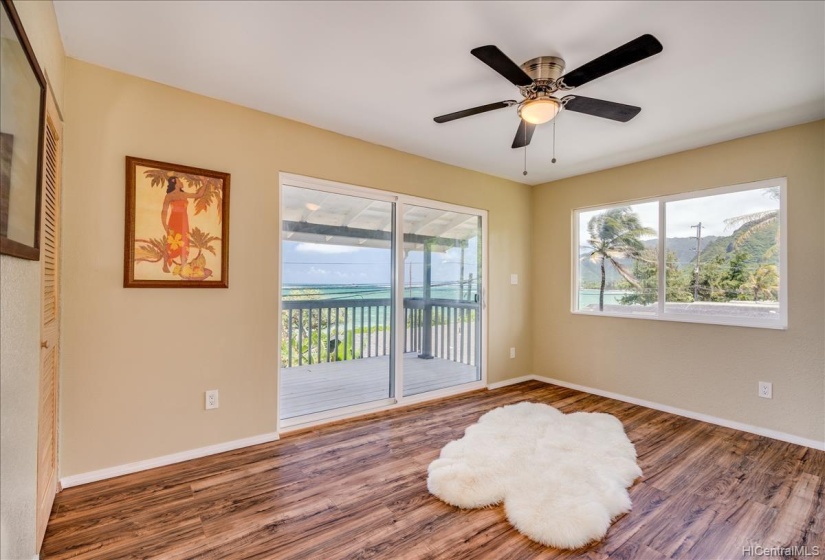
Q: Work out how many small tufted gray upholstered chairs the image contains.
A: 0